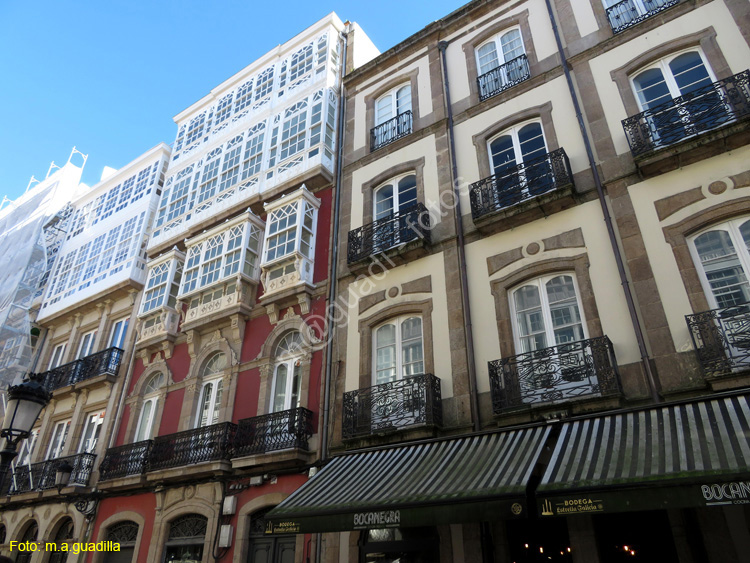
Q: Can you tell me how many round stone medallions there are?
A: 3